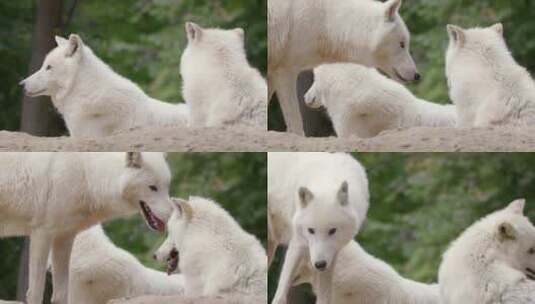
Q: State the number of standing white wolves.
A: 3